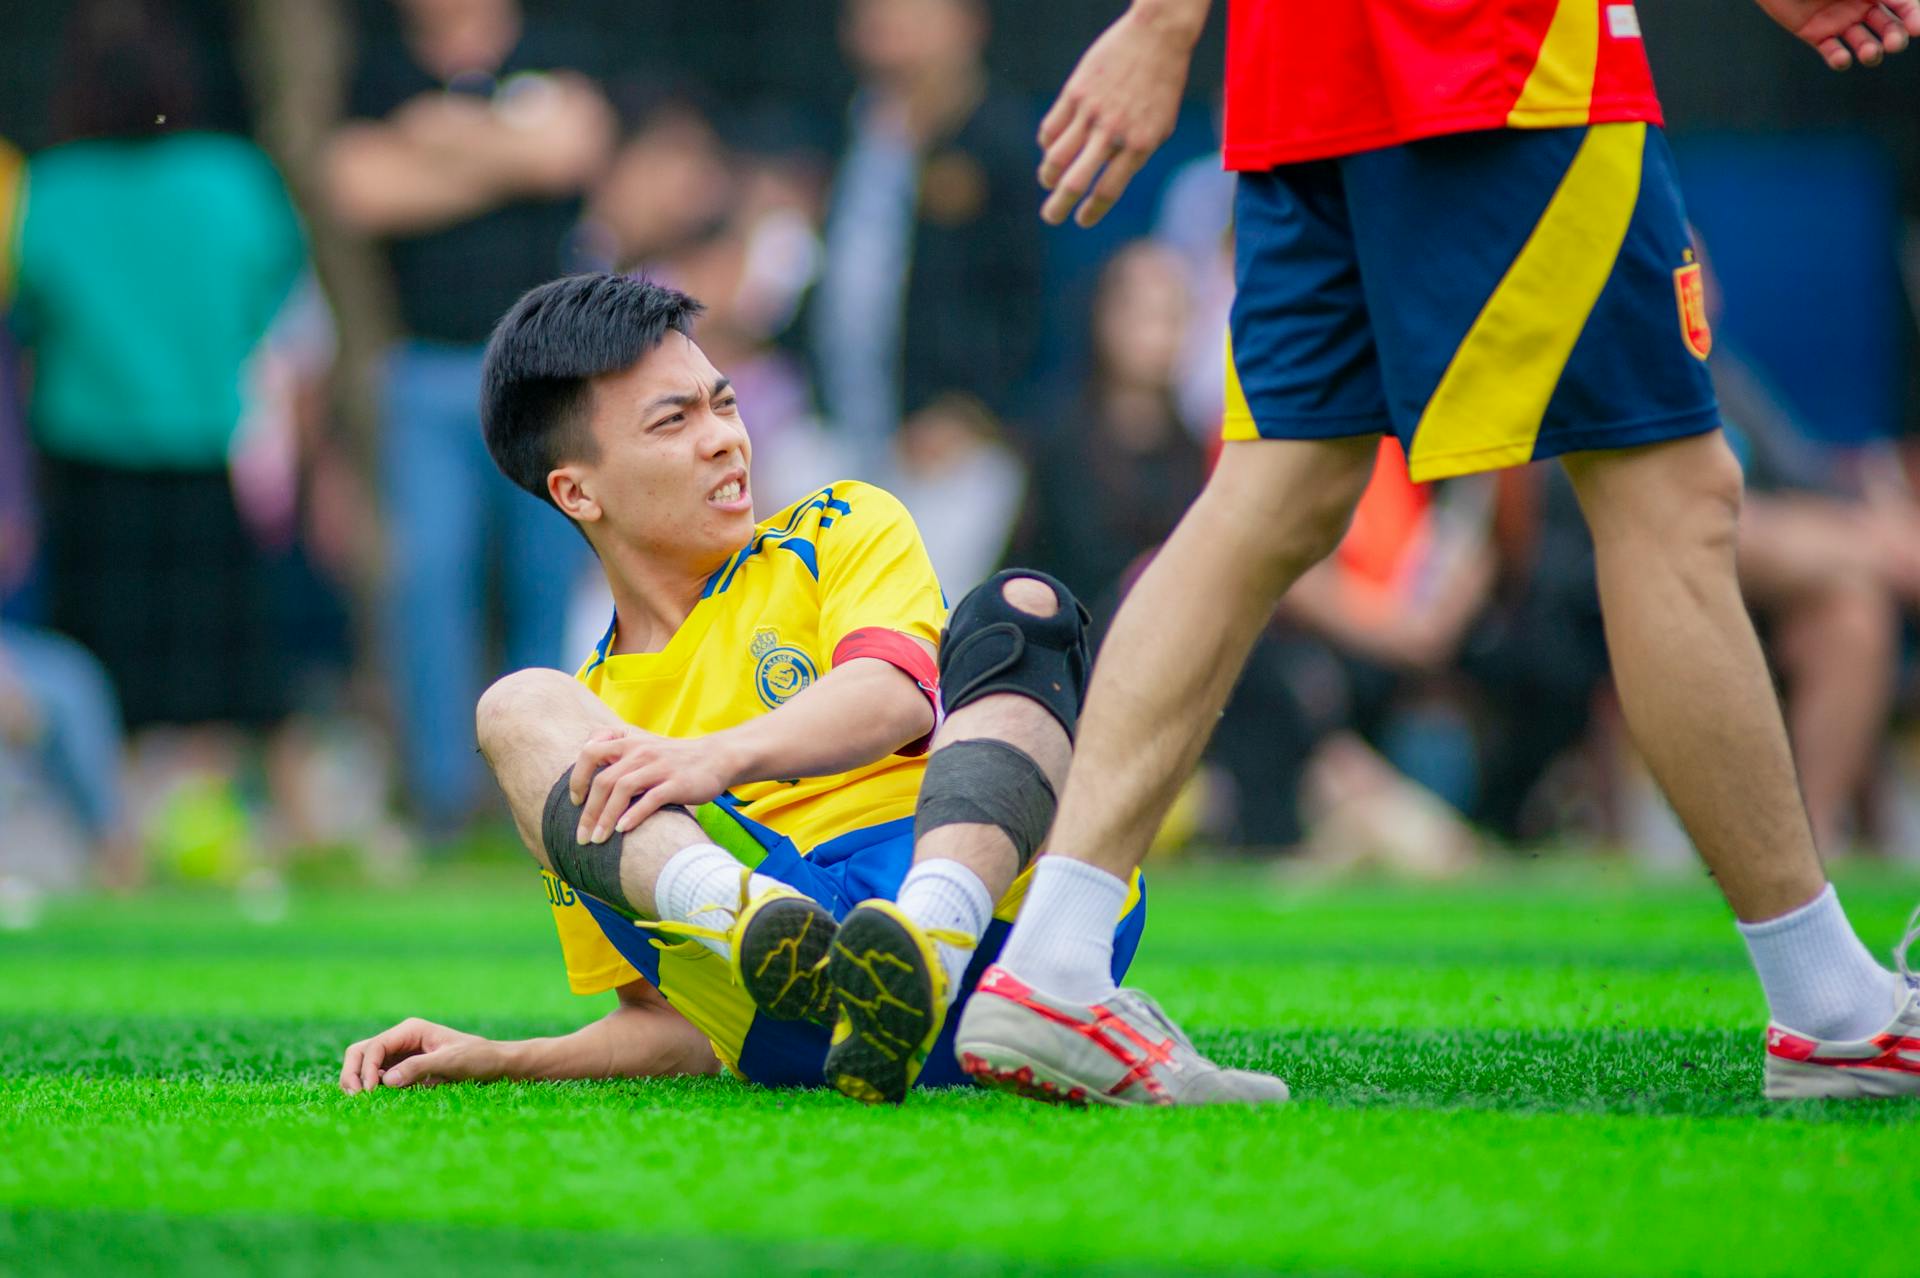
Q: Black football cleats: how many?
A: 2